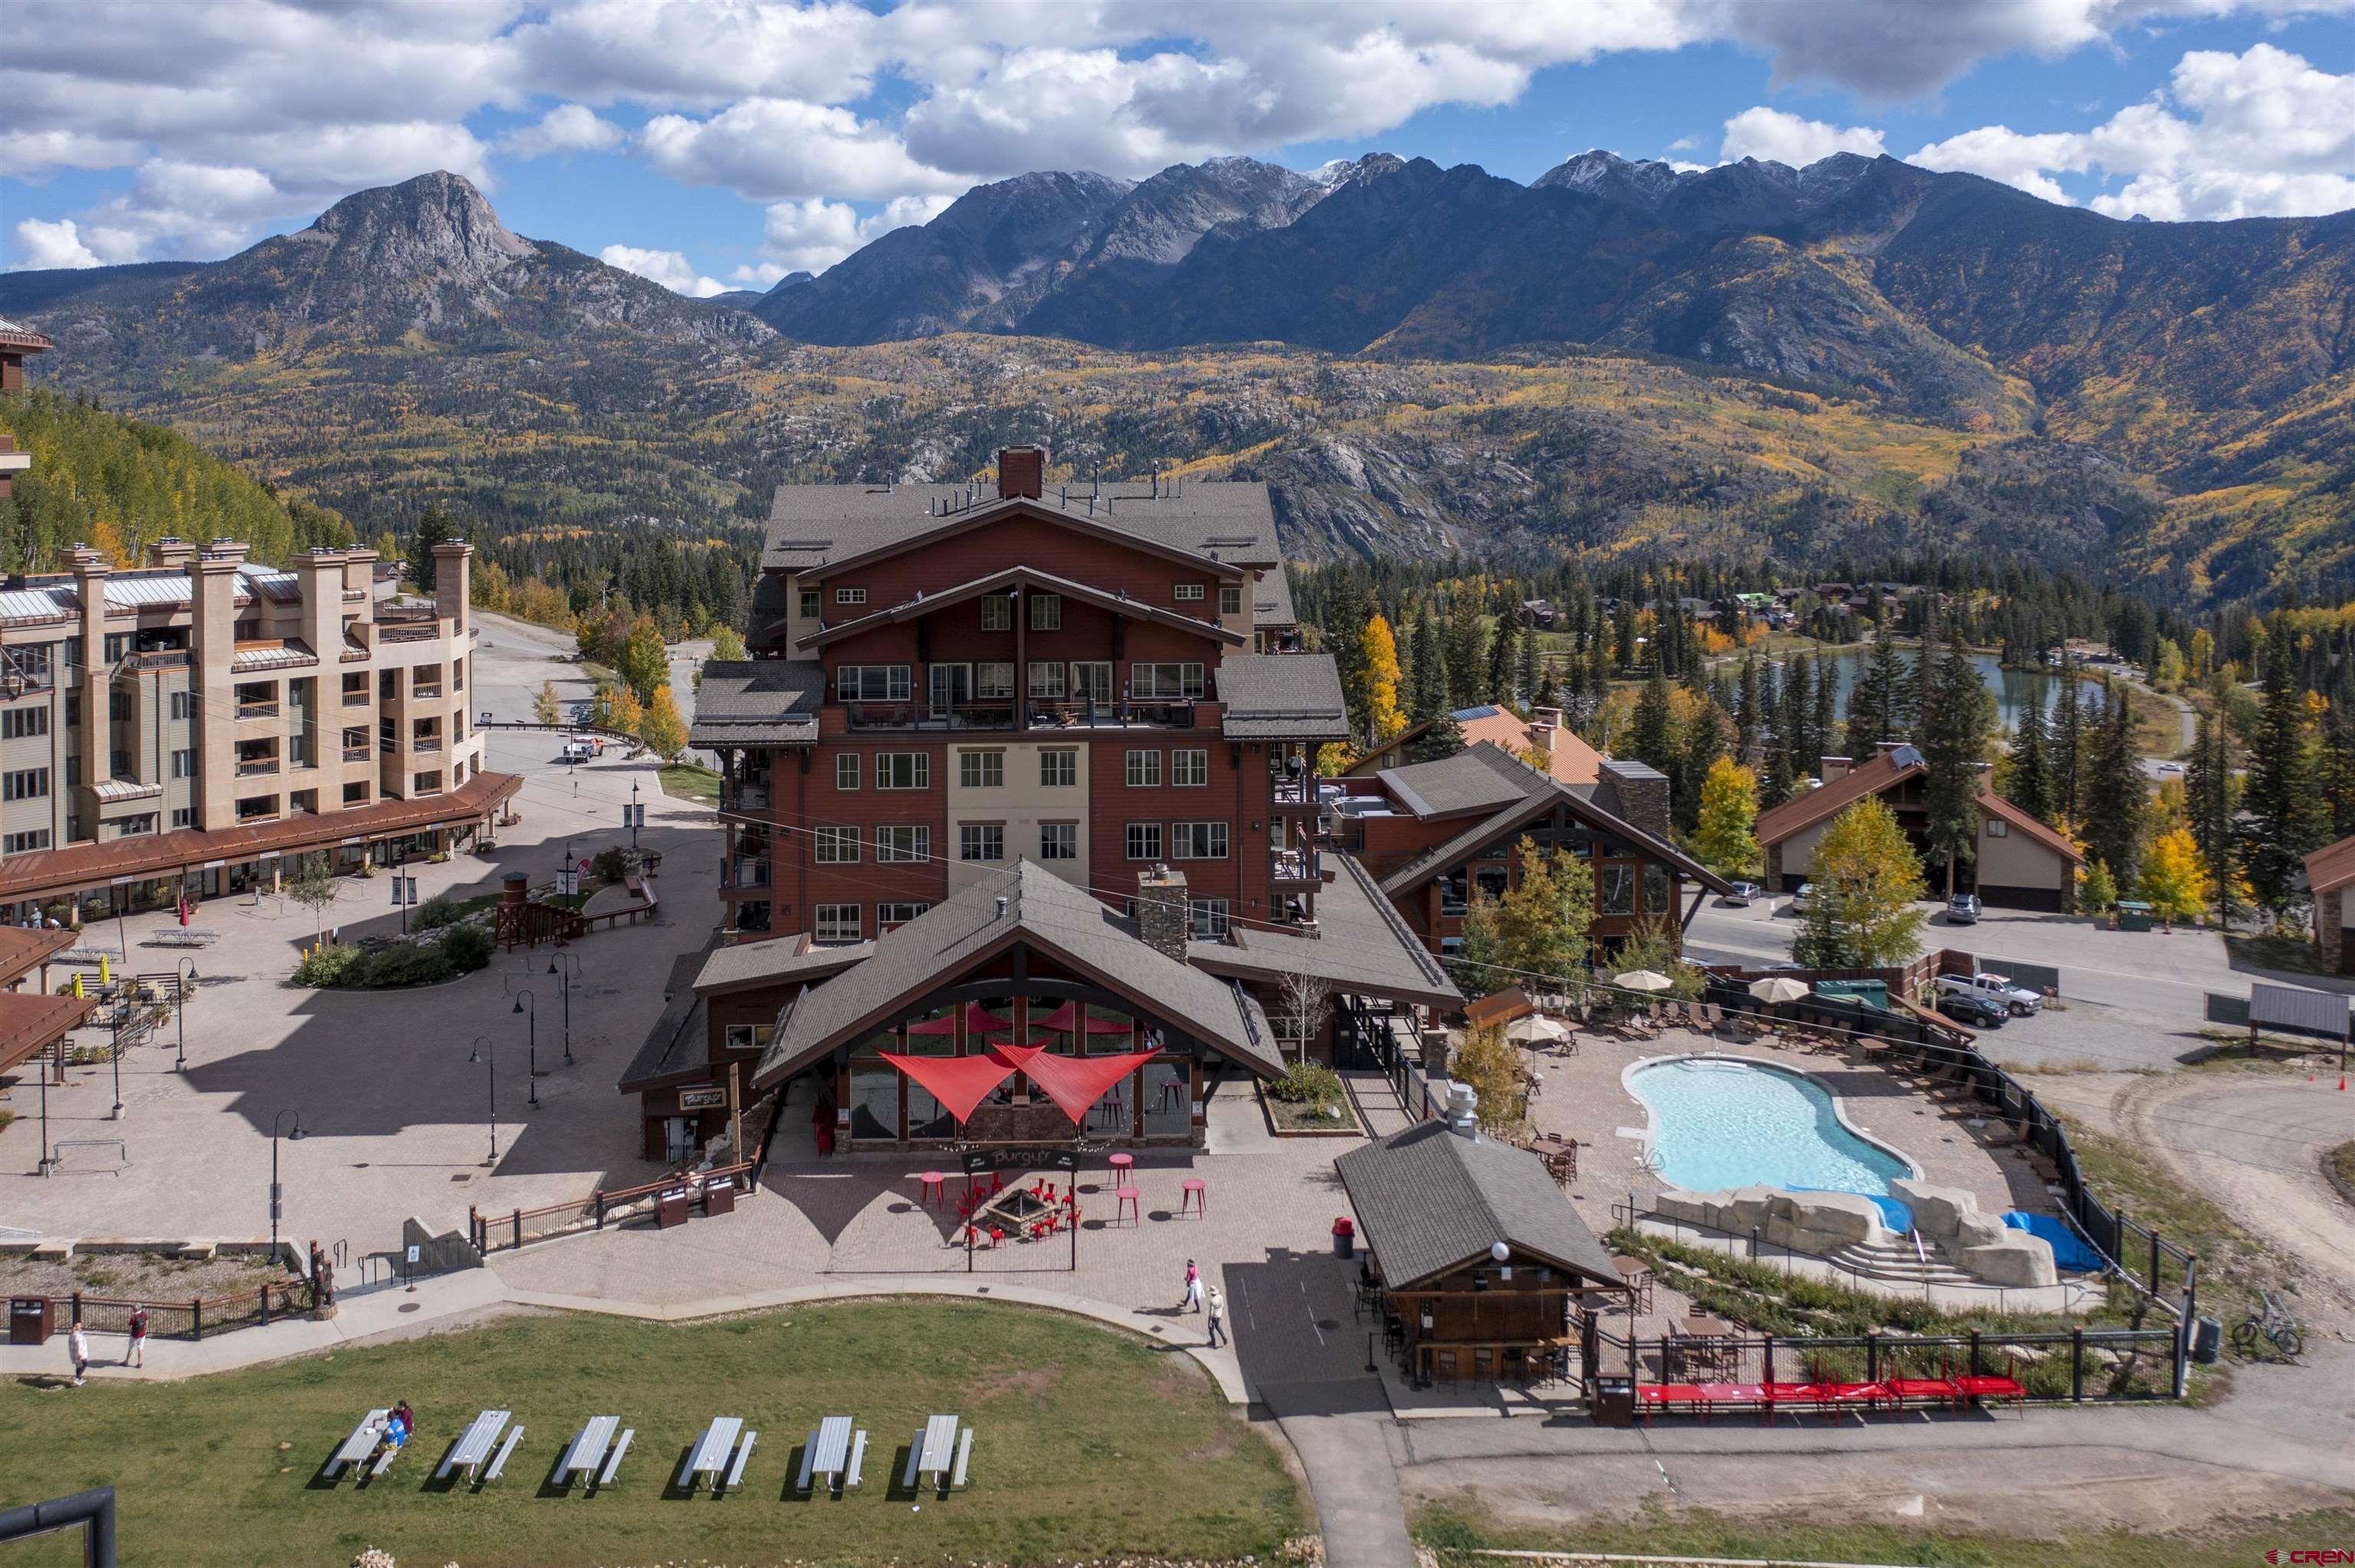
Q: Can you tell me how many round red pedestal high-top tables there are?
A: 4